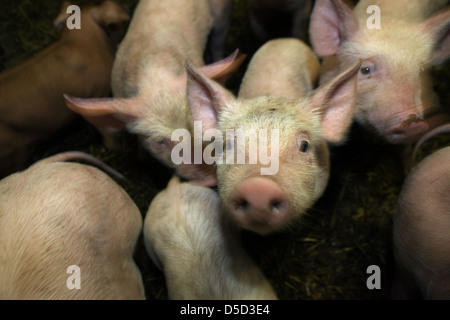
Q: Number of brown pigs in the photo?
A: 1